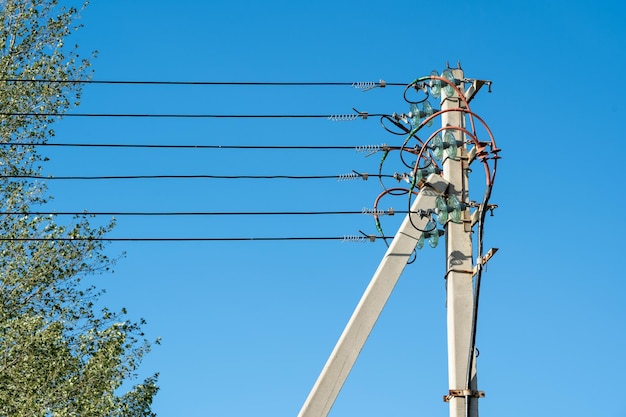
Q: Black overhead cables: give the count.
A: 6